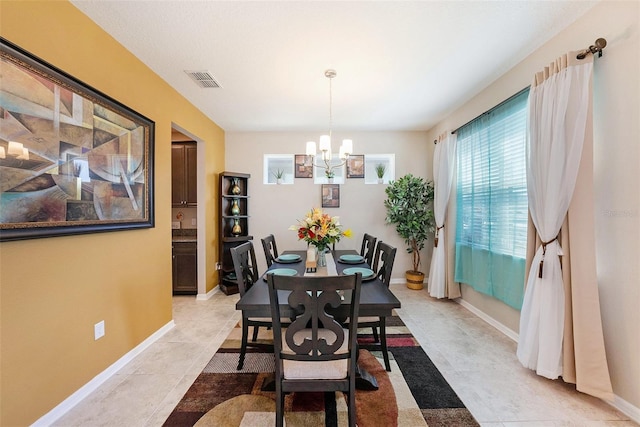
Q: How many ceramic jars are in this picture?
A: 3